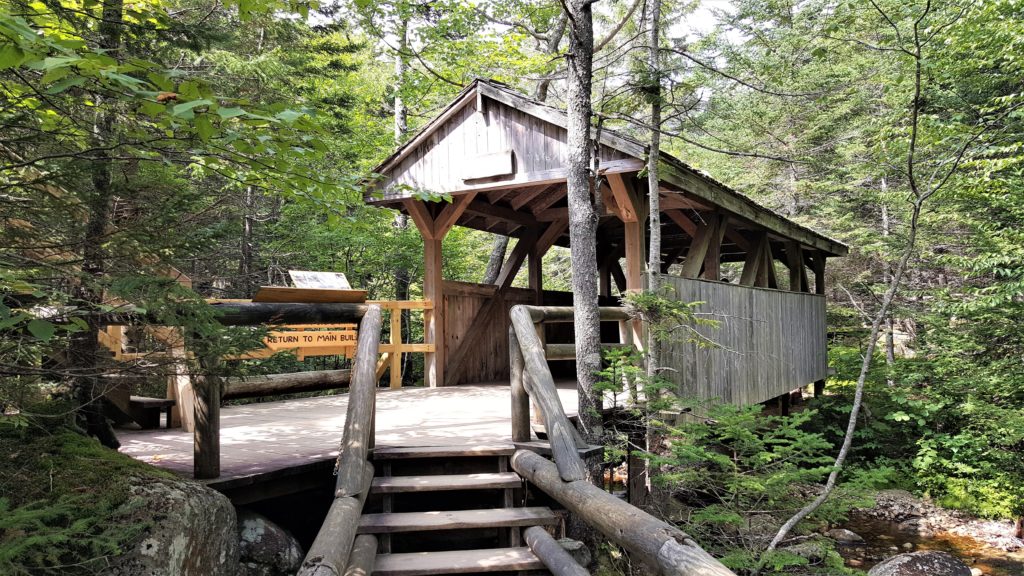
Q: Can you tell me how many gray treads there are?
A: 4